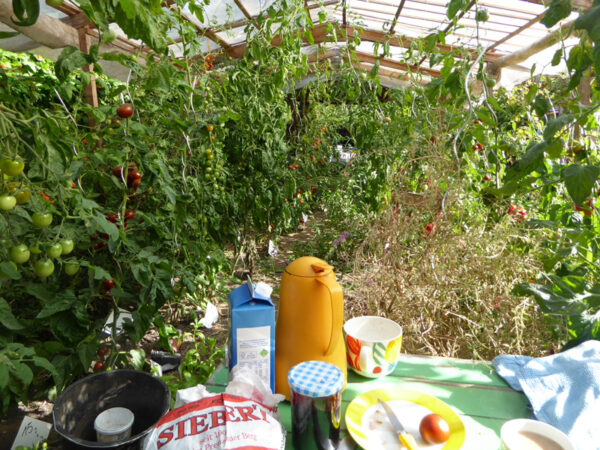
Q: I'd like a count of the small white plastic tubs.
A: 1